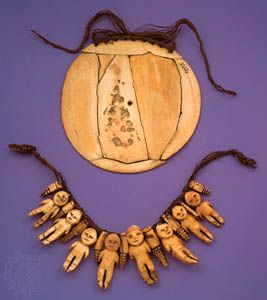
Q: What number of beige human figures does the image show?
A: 8